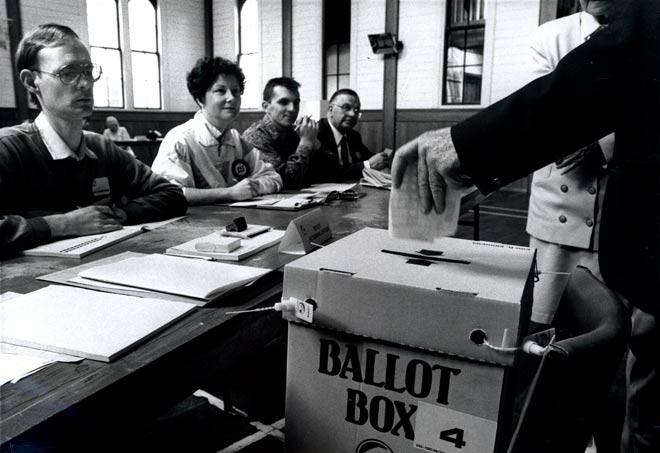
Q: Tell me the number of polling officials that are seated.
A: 4